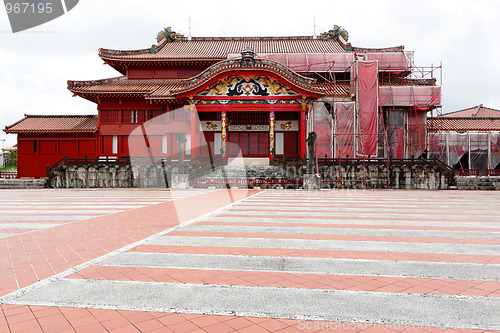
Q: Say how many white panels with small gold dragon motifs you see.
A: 2